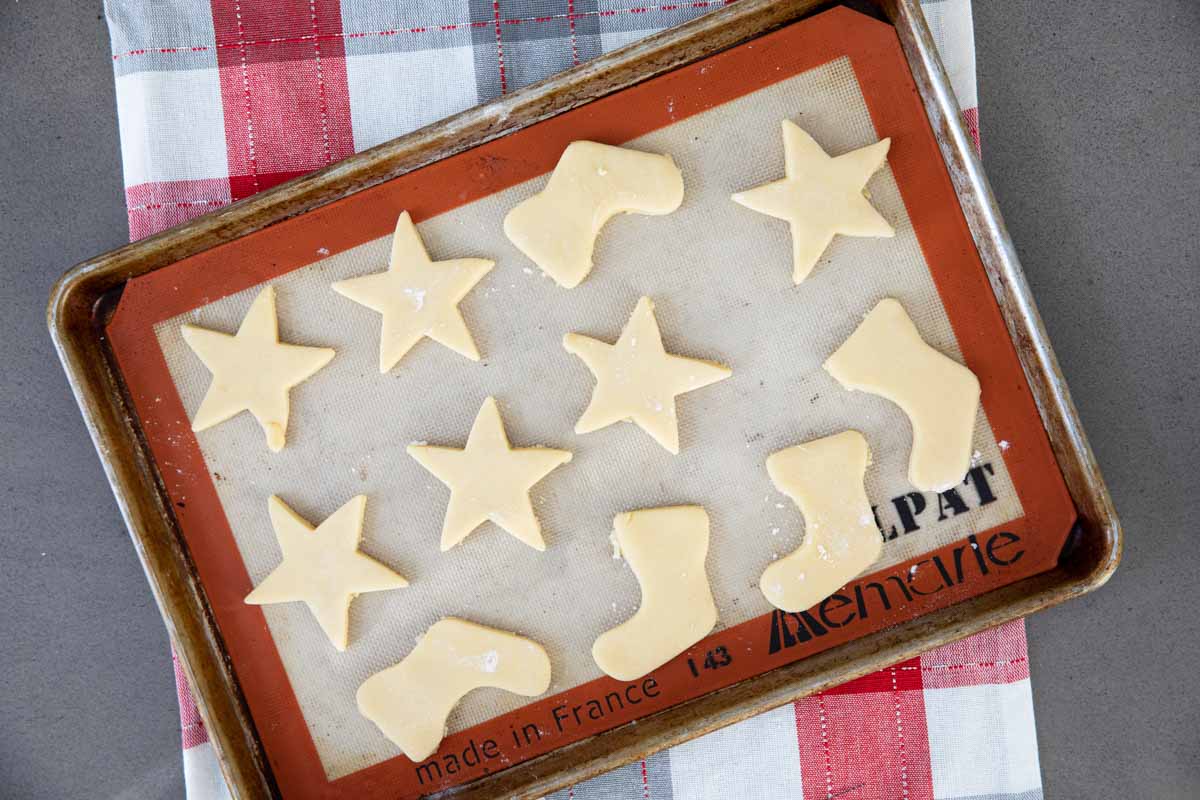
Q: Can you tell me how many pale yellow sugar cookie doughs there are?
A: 11